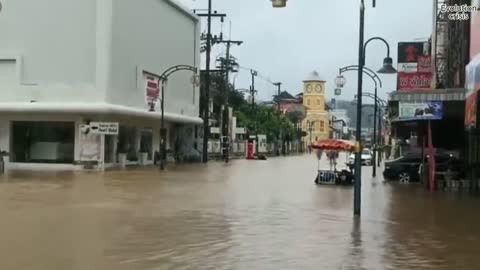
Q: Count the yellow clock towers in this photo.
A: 1